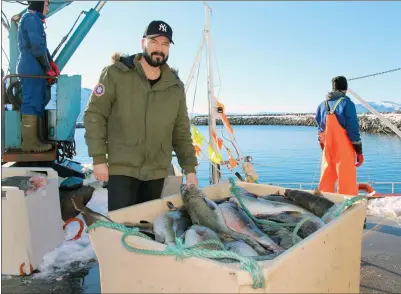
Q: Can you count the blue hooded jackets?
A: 1